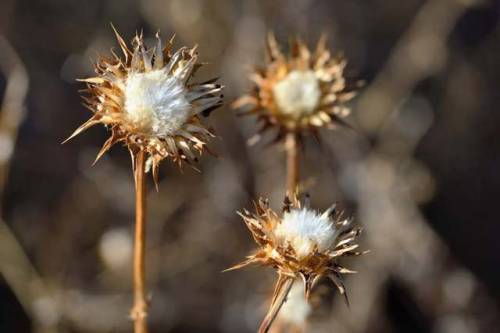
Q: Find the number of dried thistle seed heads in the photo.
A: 3